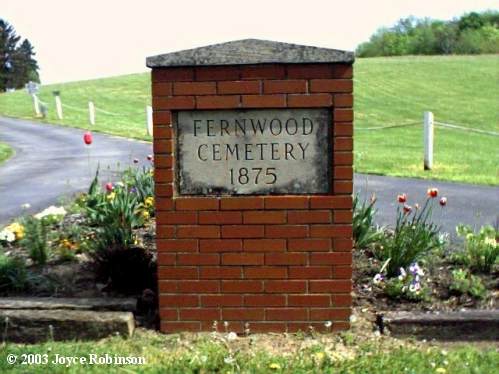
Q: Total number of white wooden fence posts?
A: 5